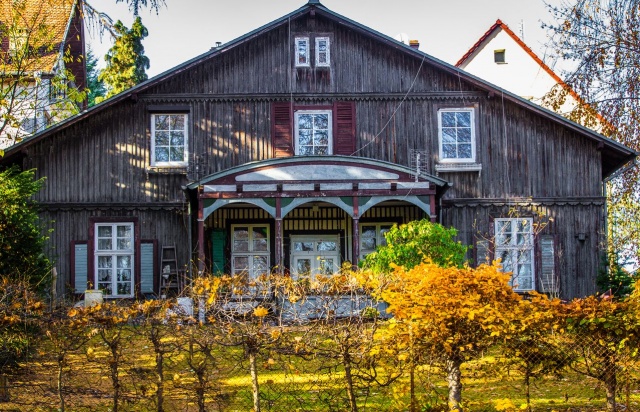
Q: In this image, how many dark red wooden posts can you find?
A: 4